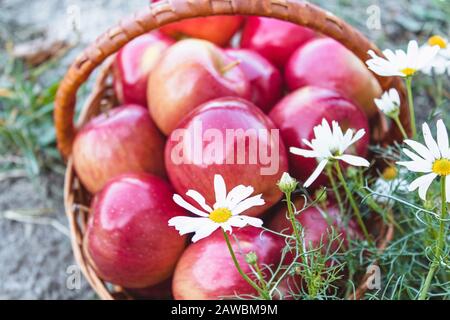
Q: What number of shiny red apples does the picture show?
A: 12